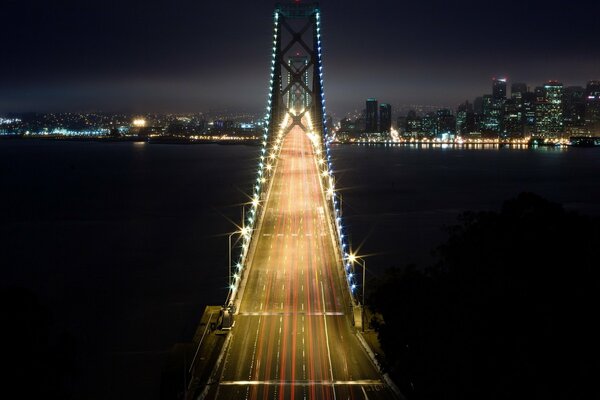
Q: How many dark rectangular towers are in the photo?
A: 2